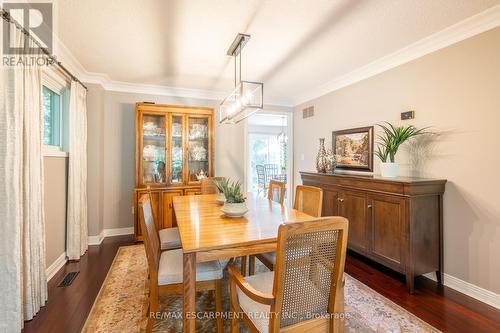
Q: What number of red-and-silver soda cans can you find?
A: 0